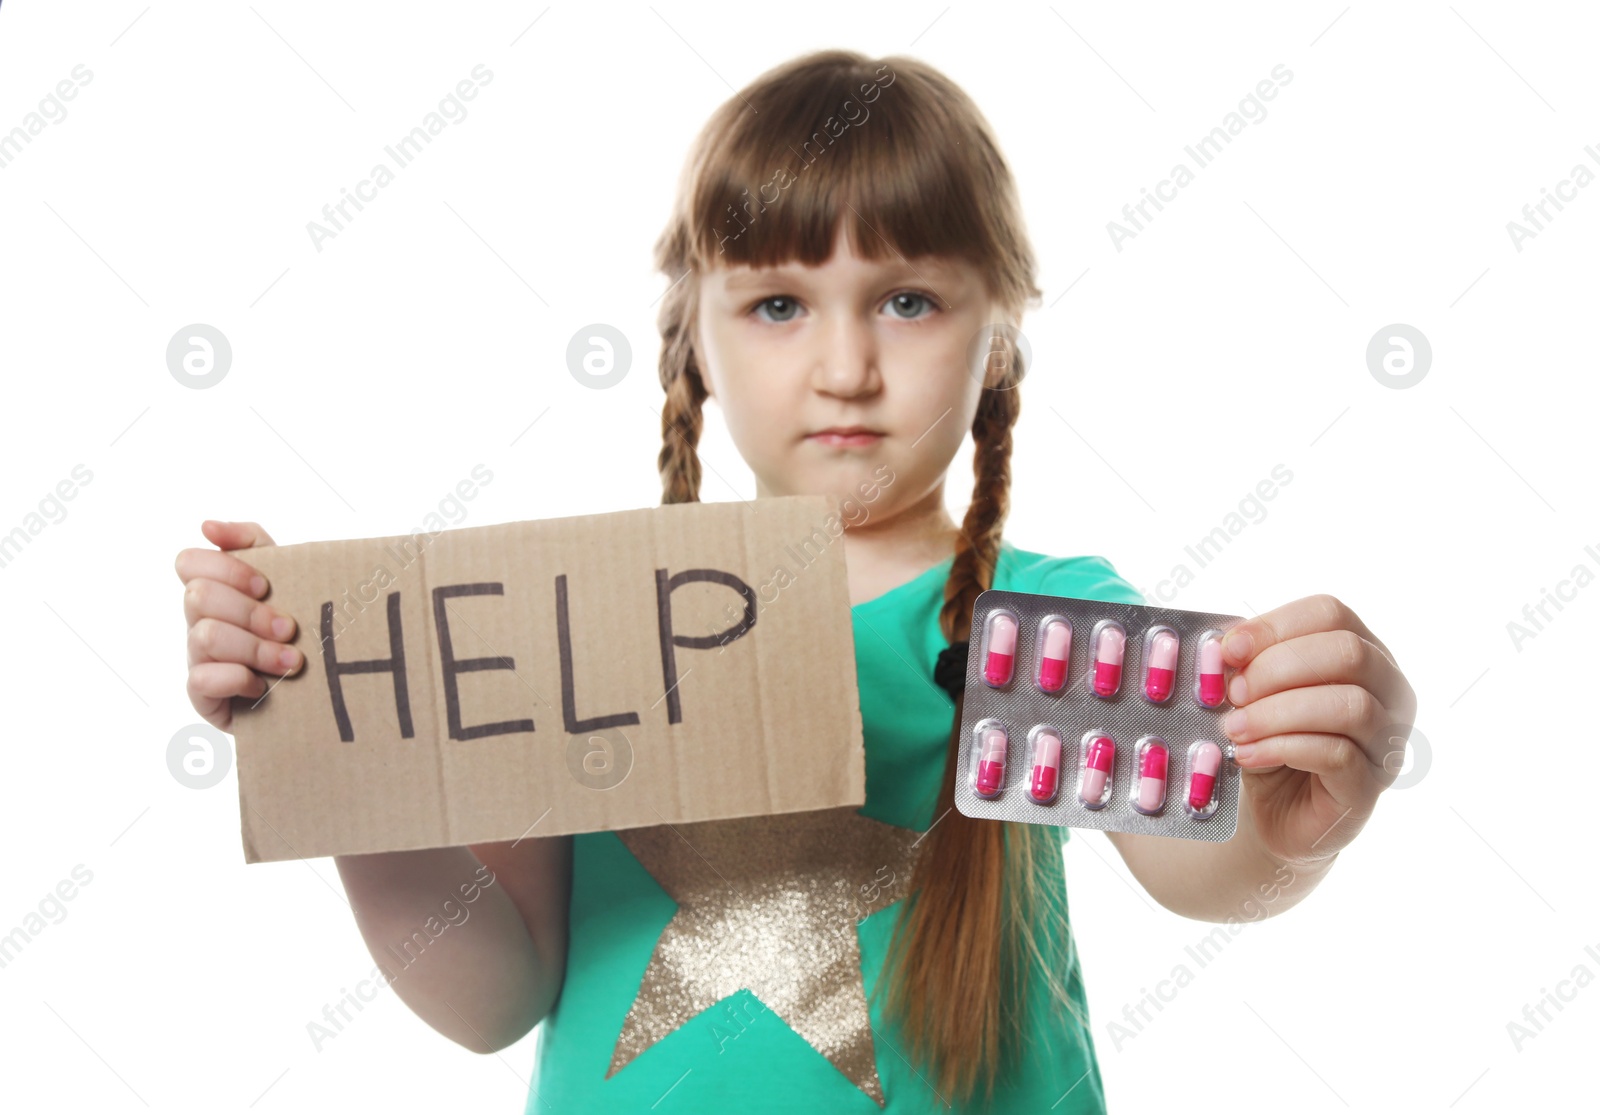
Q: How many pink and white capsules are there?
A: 10